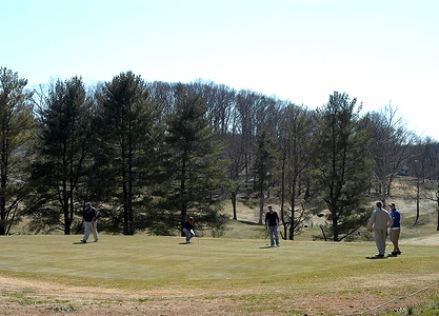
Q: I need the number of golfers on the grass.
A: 5